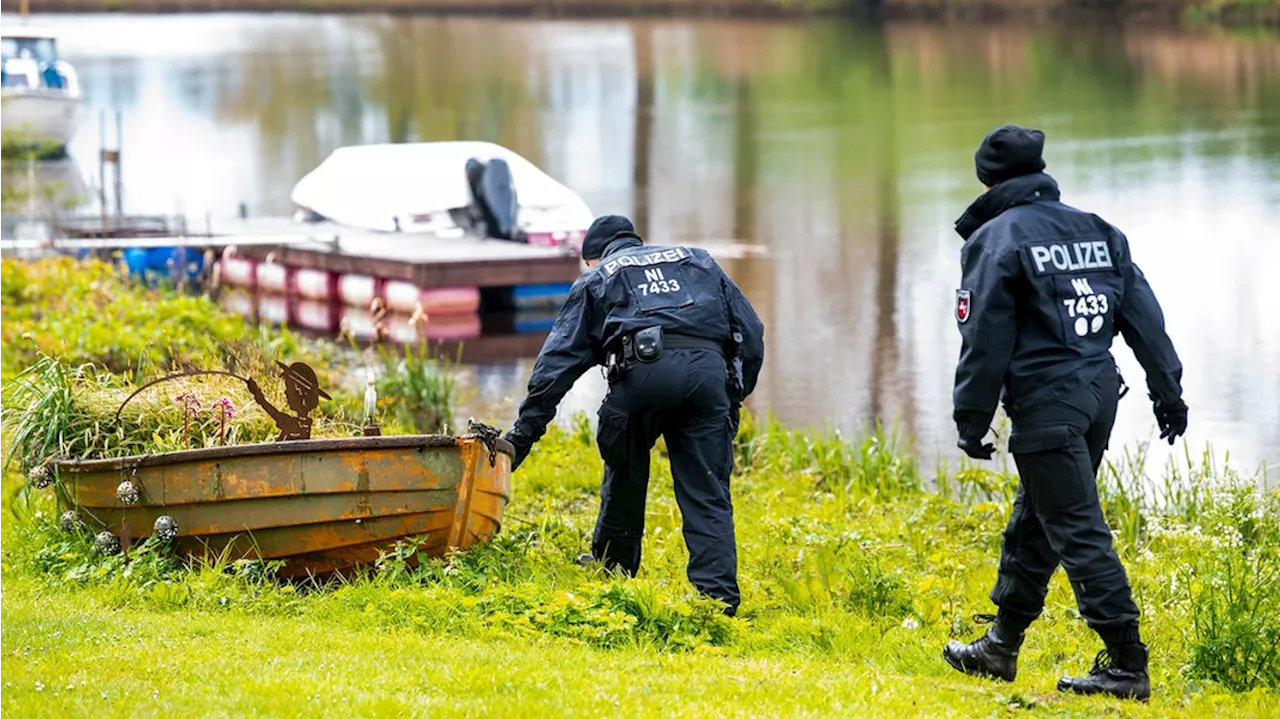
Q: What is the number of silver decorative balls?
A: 5